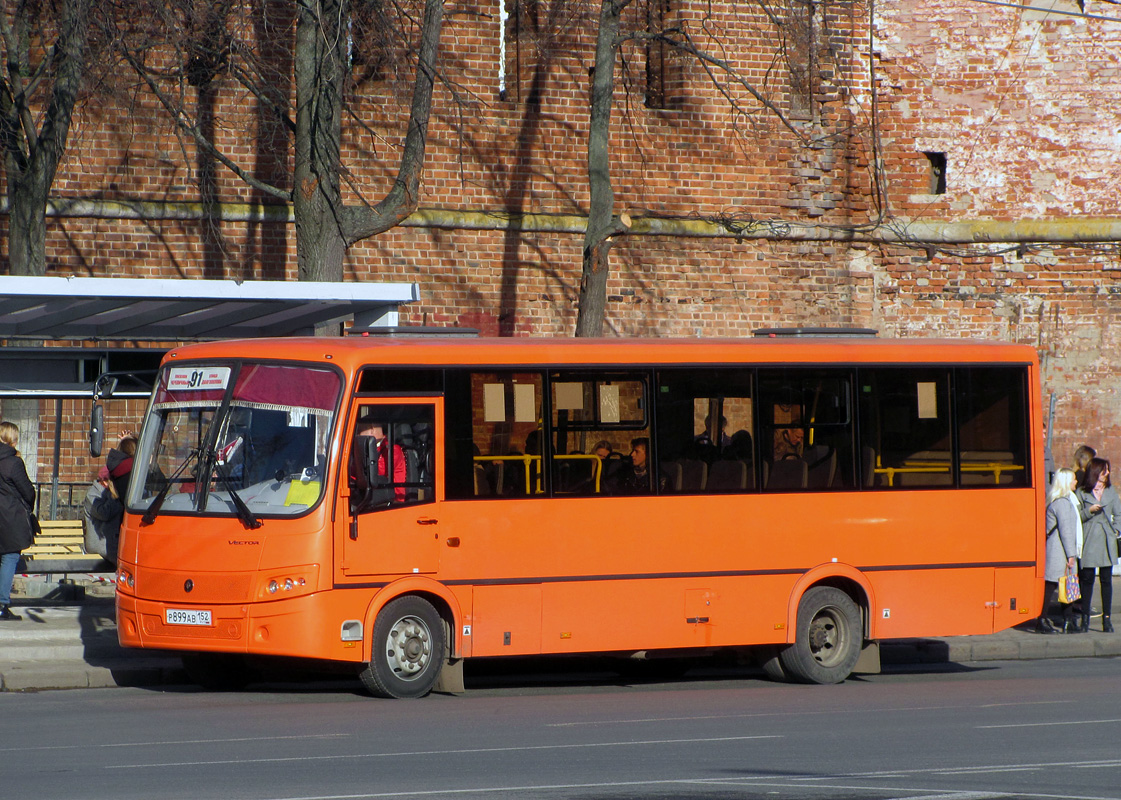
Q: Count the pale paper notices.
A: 5